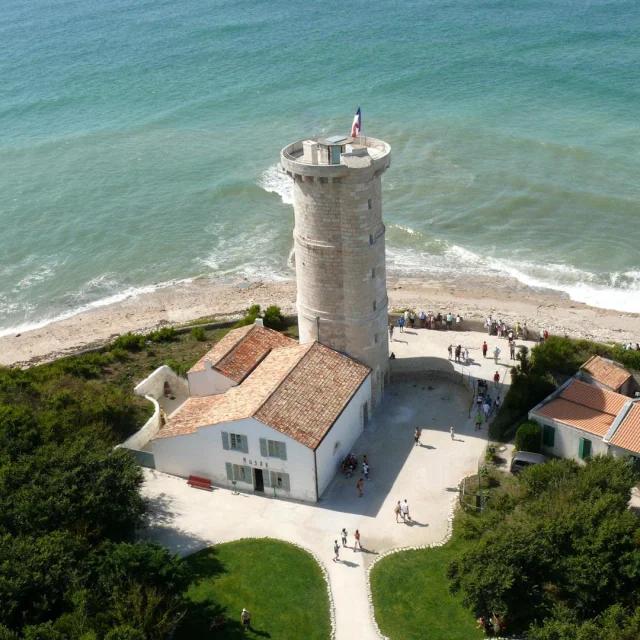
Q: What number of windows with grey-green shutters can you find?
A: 4